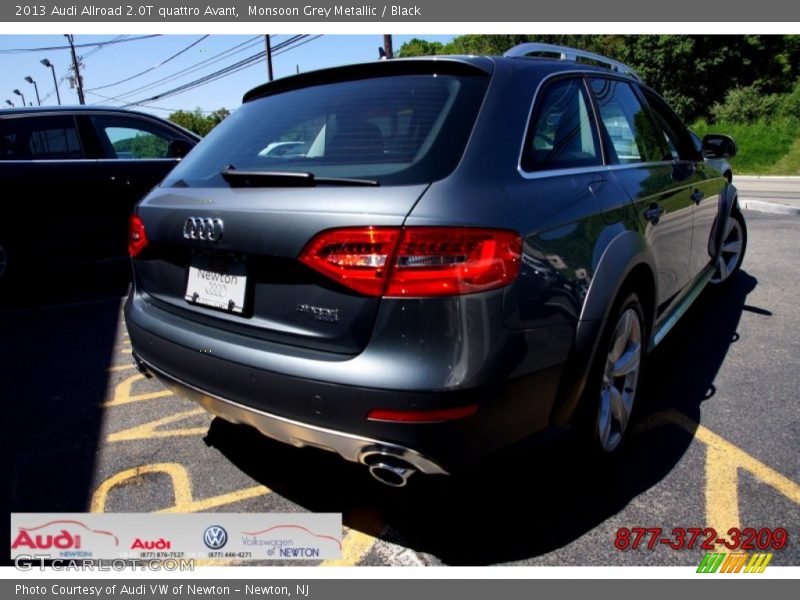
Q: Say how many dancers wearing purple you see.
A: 0